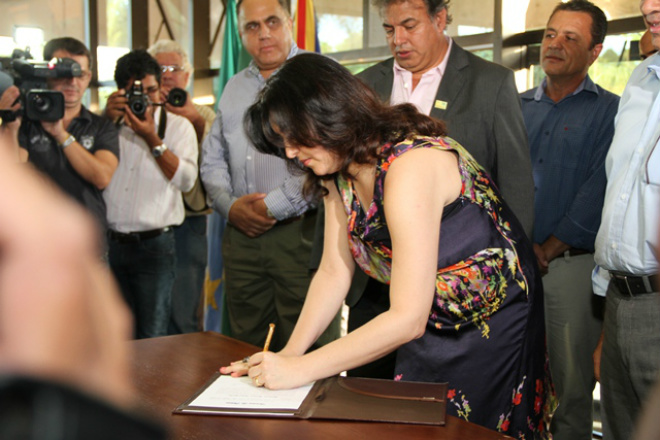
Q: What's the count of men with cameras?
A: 3